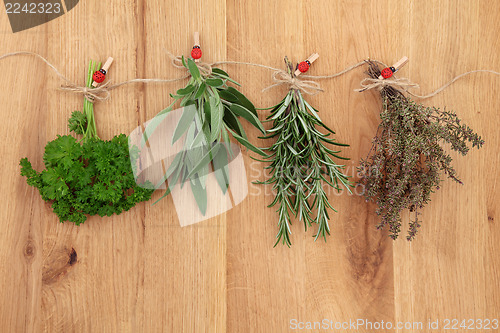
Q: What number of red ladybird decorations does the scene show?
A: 4